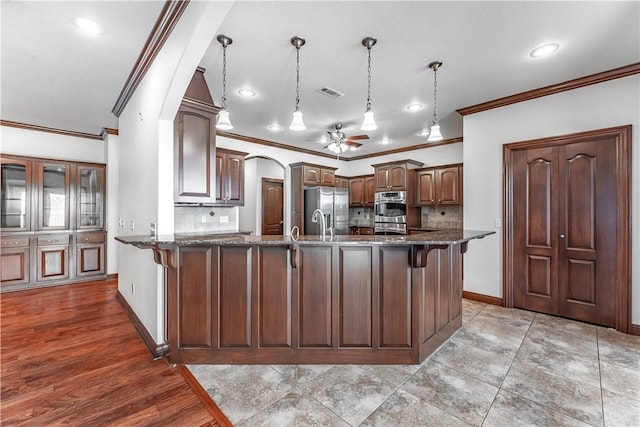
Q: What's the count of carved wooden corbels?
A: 4